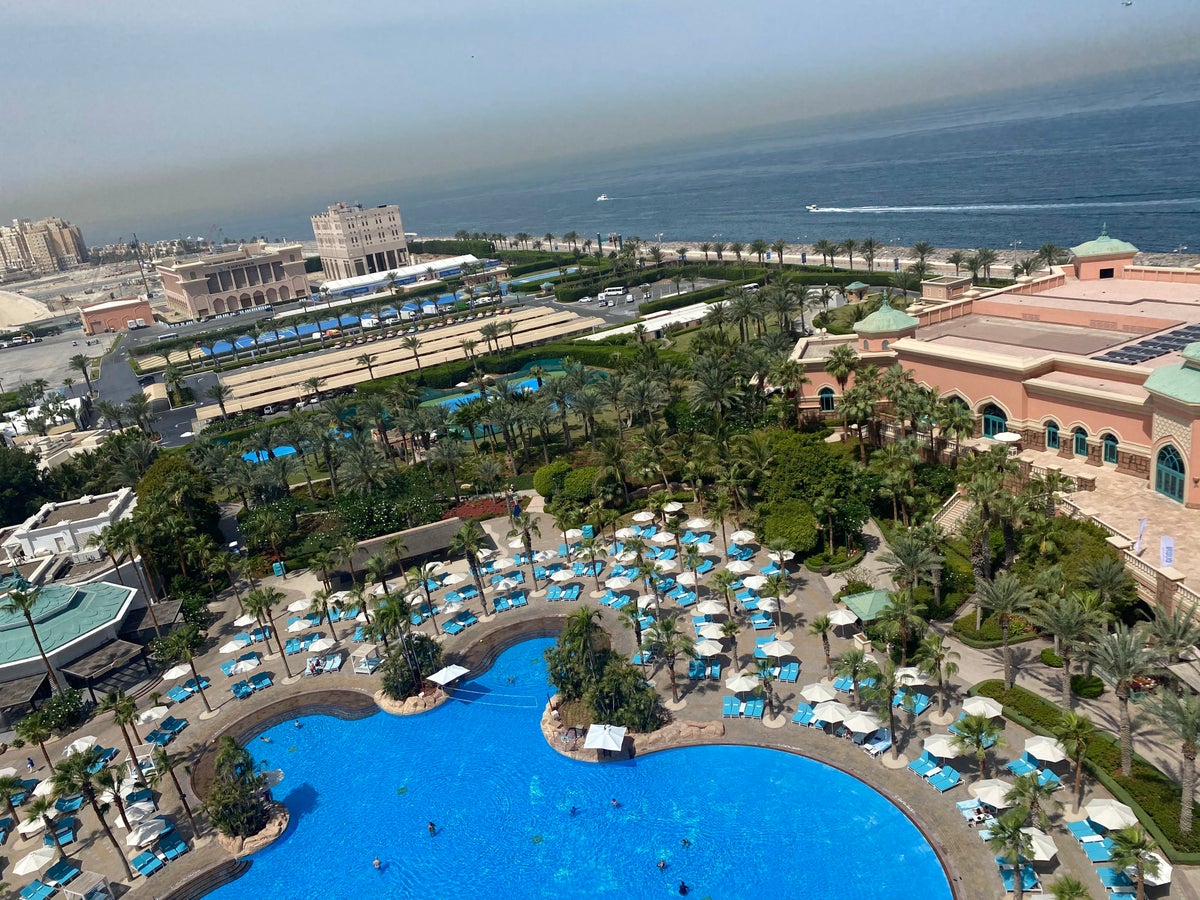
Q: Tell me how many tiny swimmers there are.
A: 10